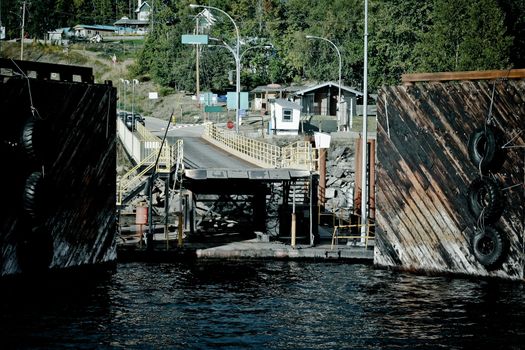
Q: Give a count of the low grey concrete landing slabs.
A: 1